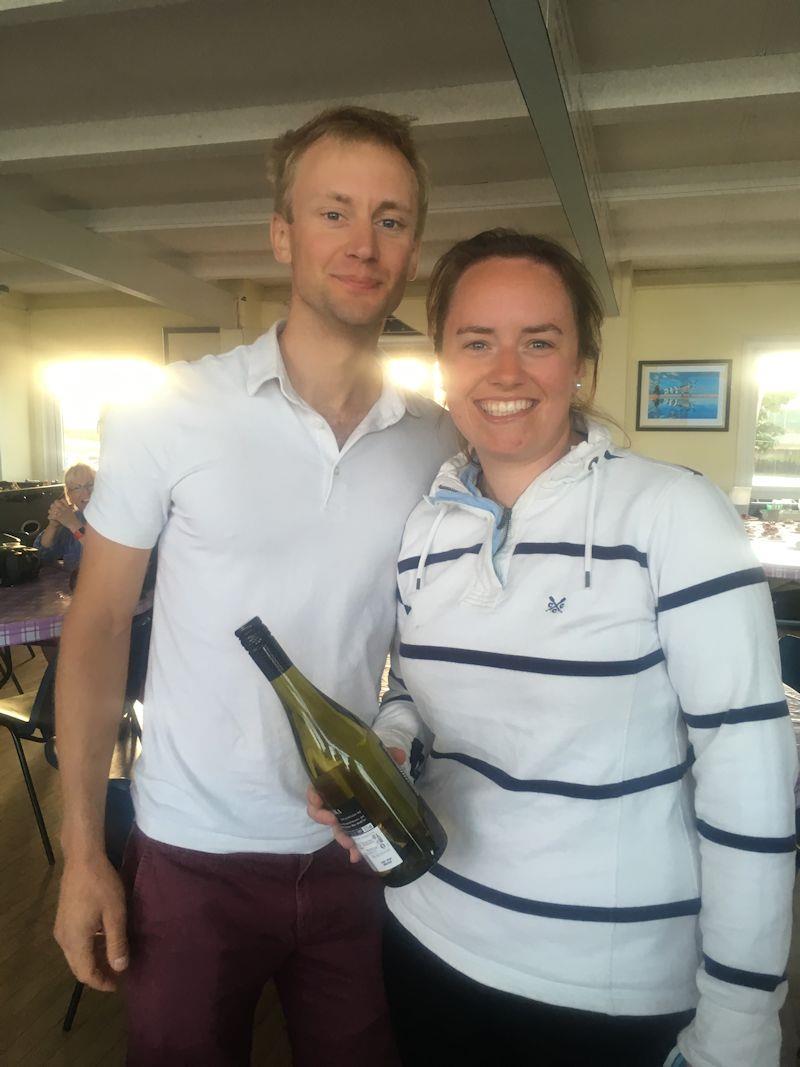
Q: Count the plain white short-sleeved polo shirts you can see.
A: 1